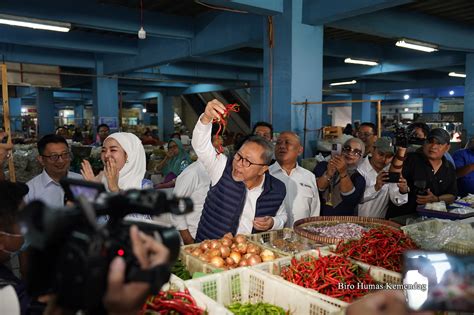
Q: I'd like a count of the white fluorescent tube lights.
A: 5